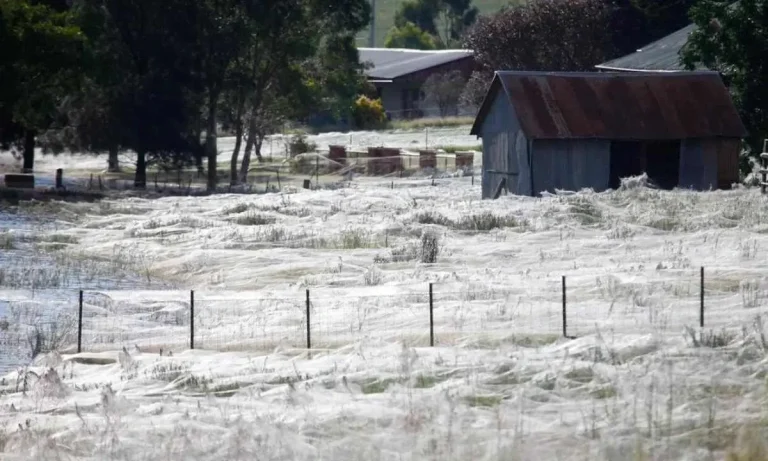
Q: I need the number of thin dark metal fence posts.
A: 6